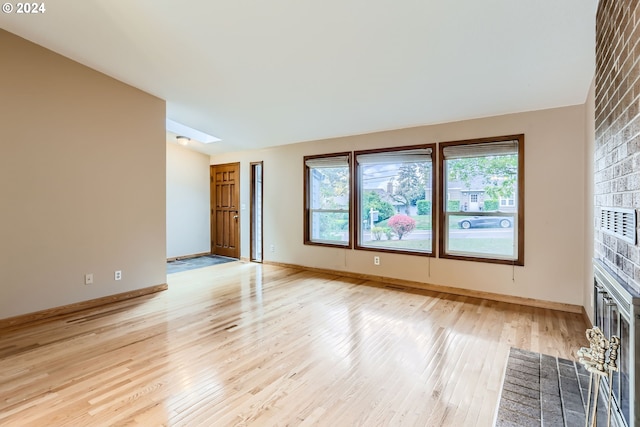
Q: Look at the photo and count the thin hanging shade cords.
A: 3